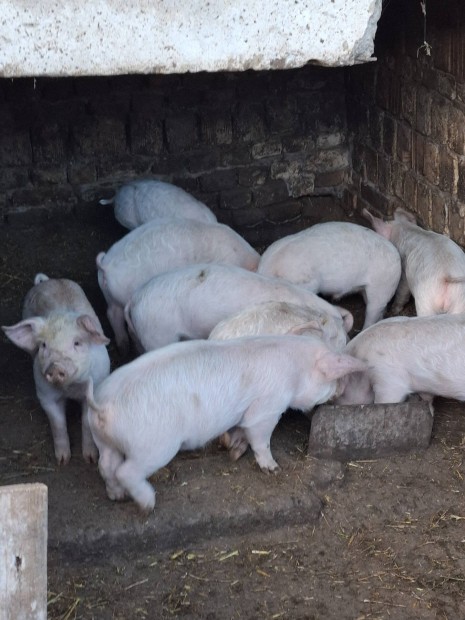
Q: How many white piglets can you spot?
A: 9